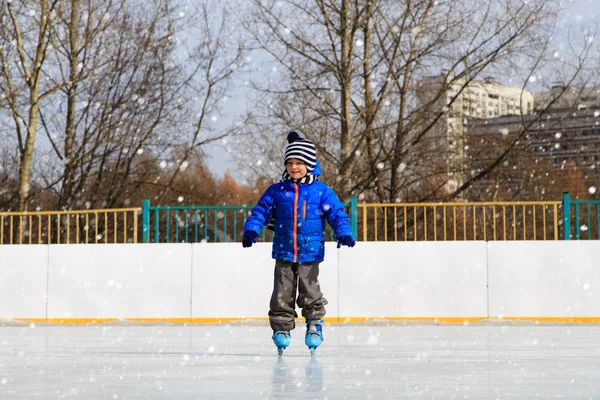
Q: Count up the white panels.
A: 5